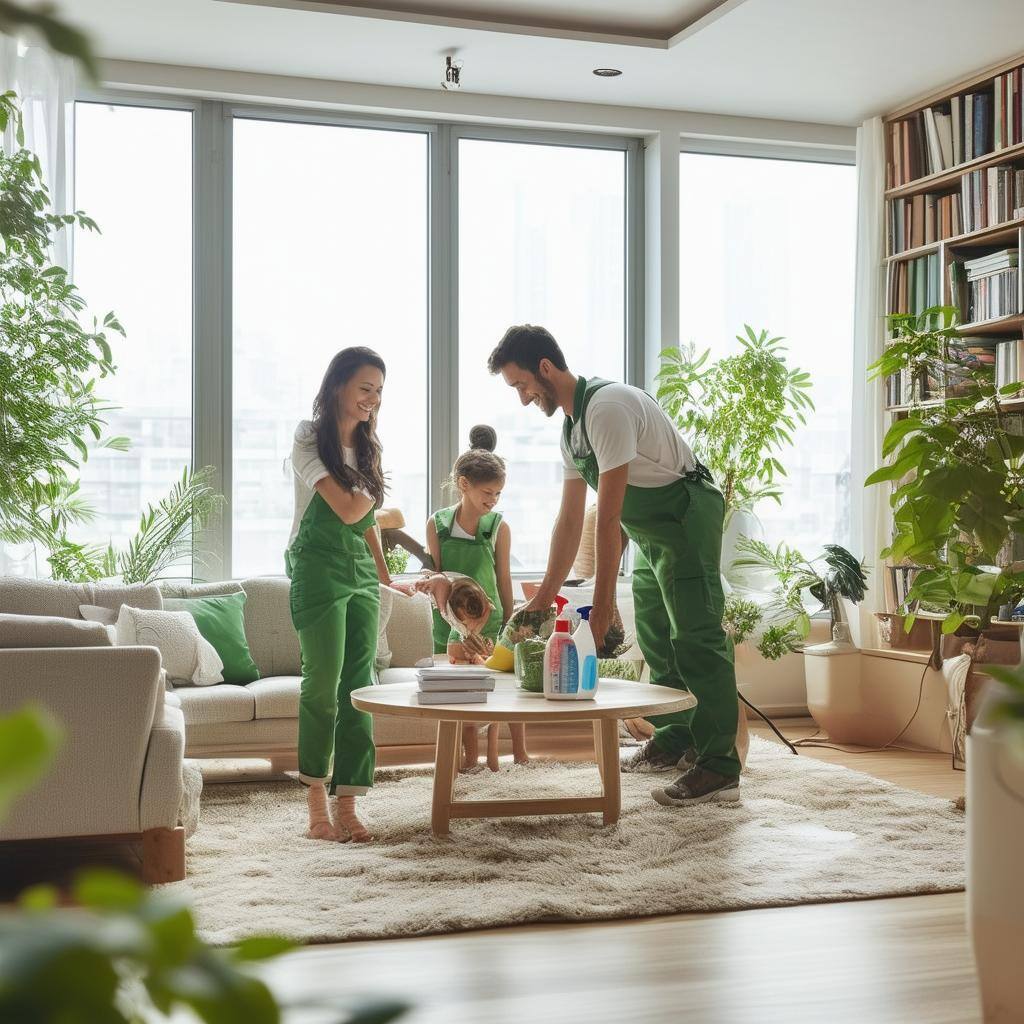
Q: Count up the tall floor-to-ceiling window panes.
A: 4